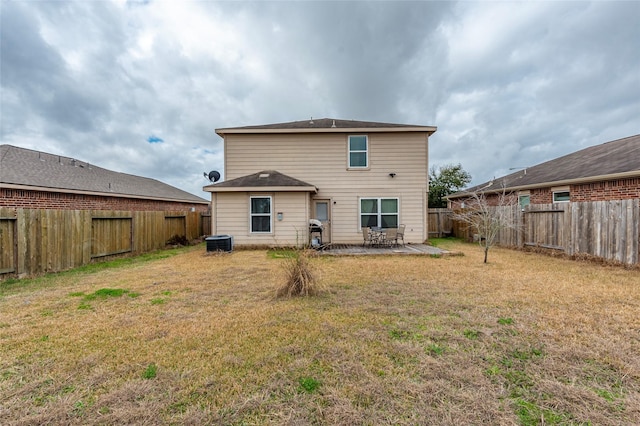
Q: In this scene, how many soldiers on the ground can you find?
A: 0